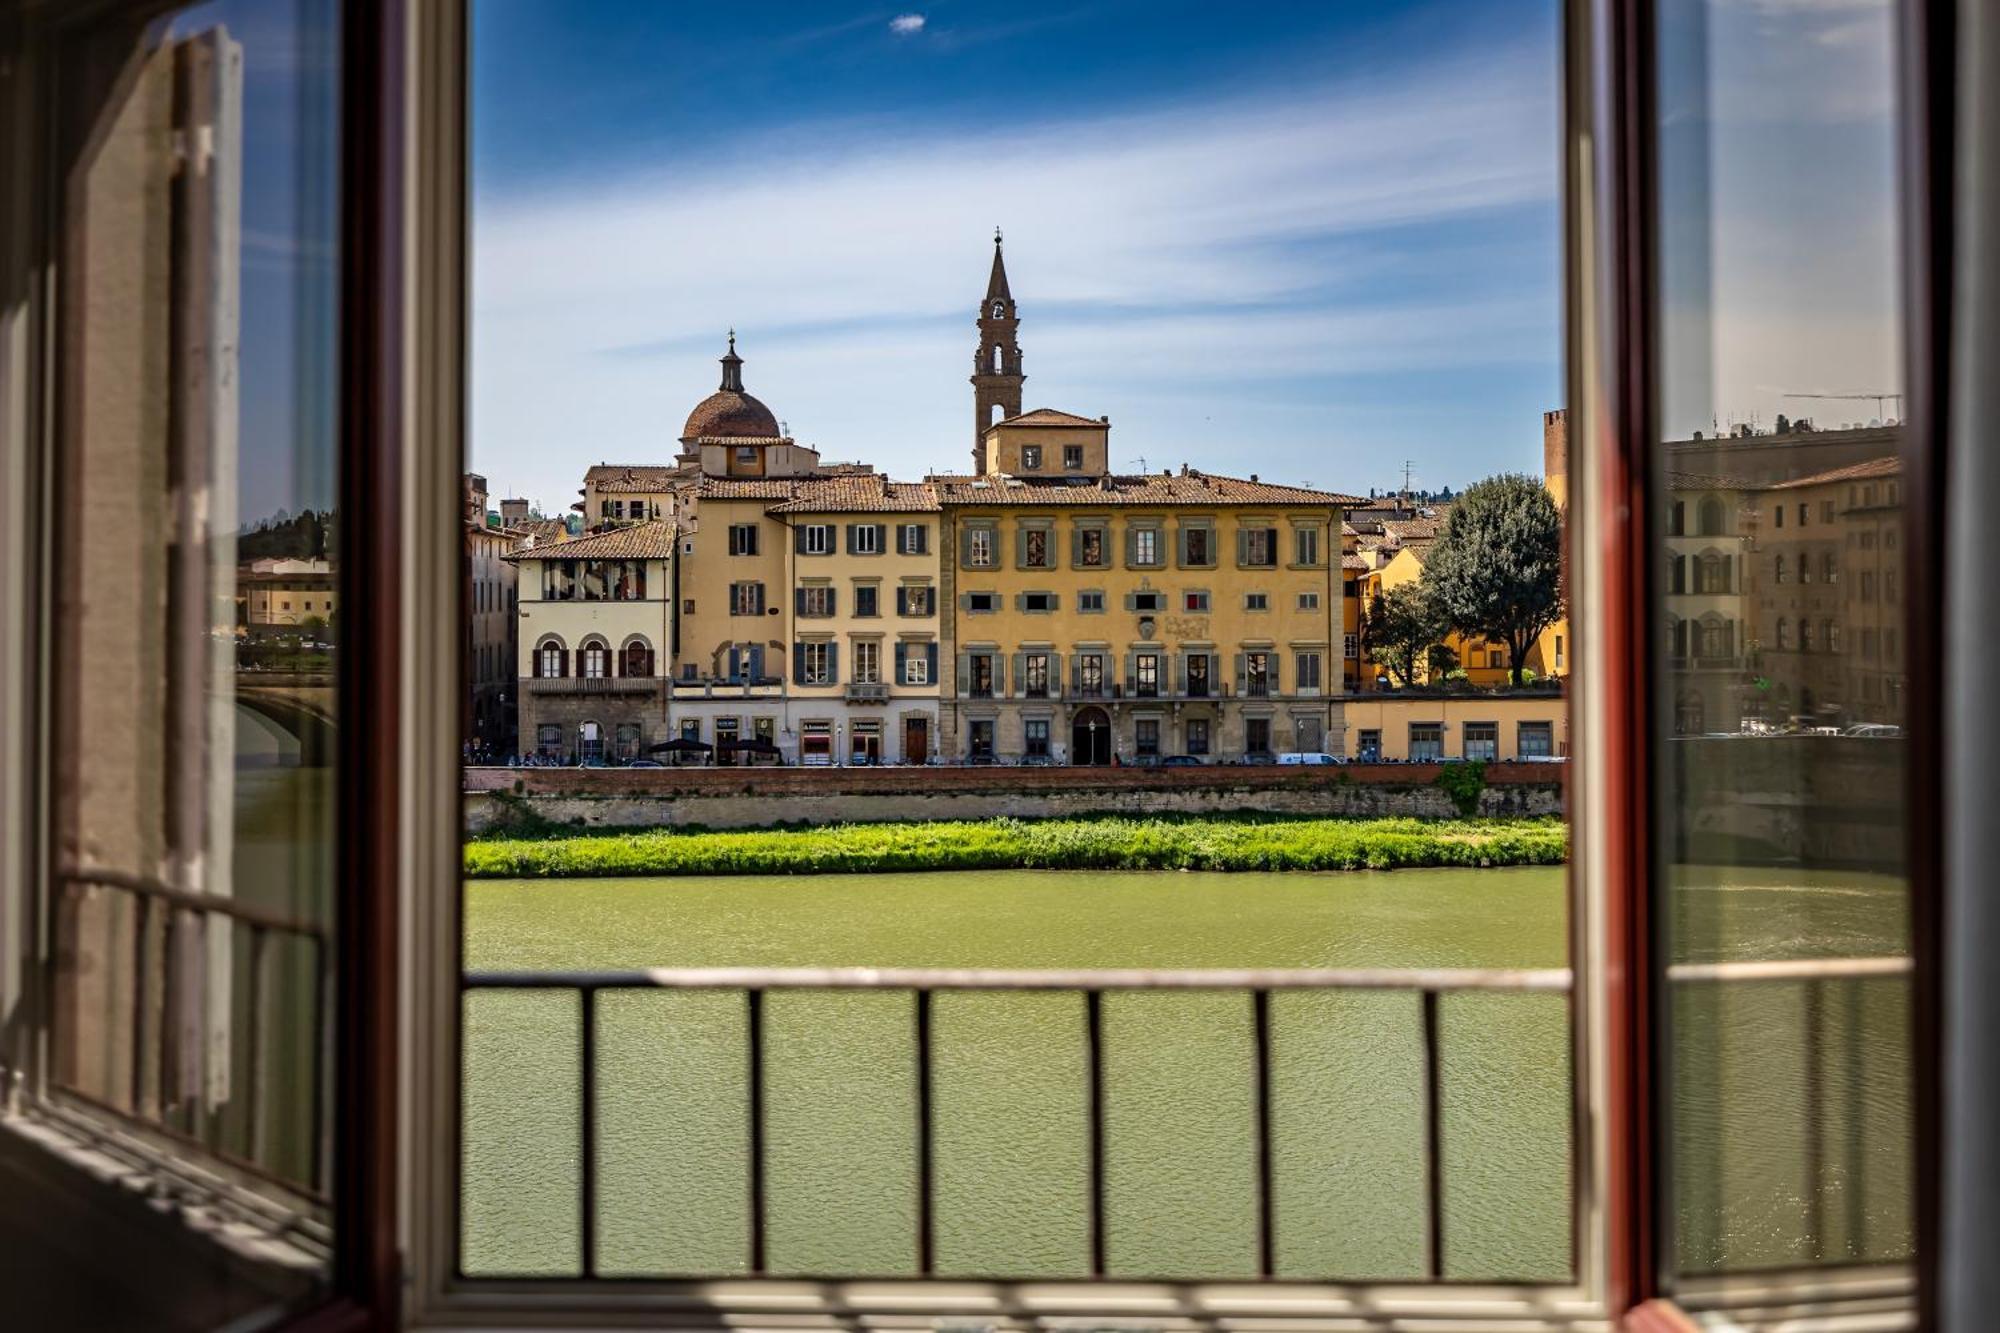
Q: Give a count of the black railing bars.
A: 6